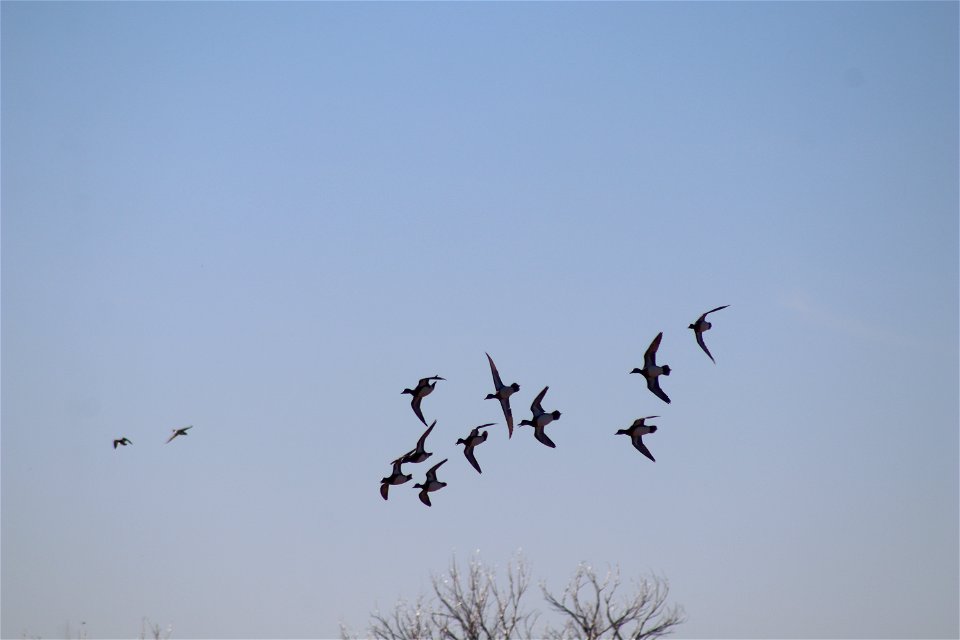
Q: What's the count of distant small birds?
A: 2